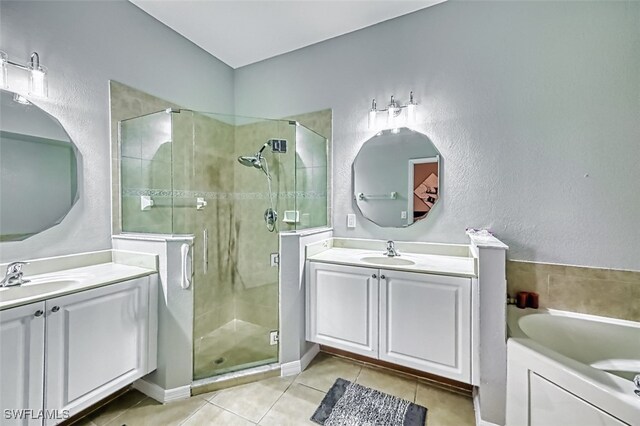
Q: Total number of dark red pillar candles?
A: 2